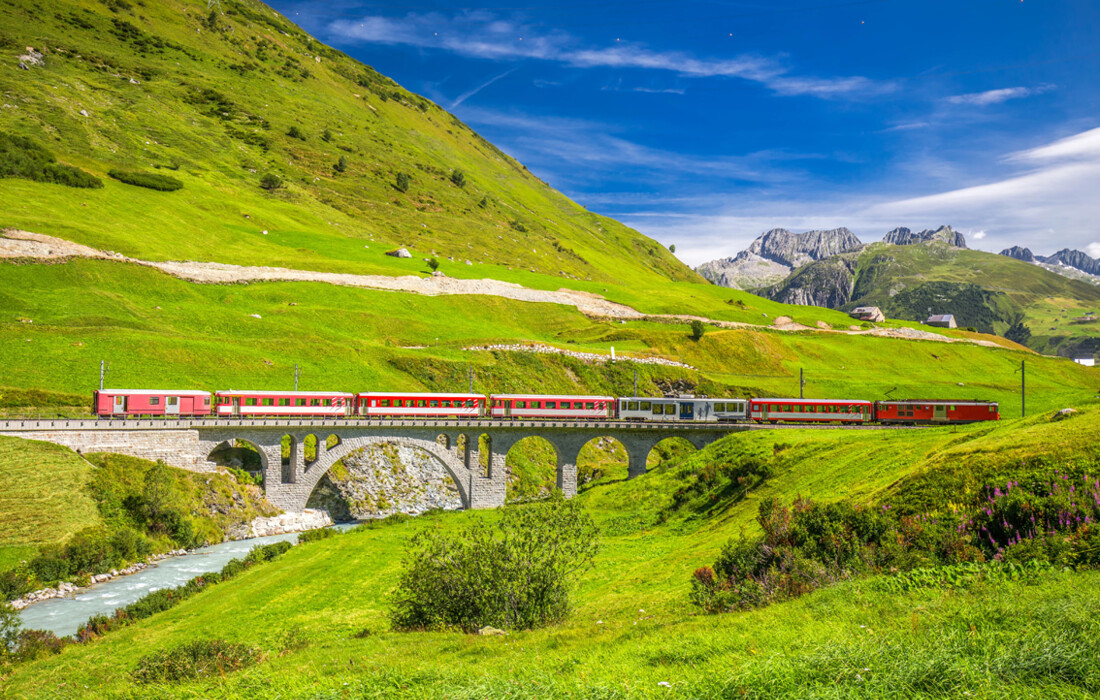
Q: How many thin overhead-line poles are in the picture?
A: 6